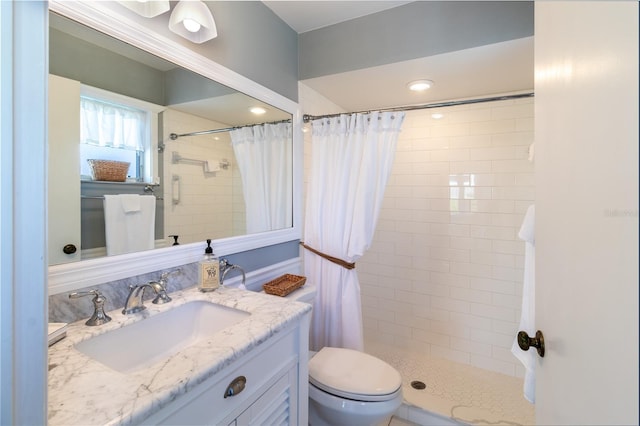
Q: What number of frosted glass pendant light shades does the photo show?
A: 2